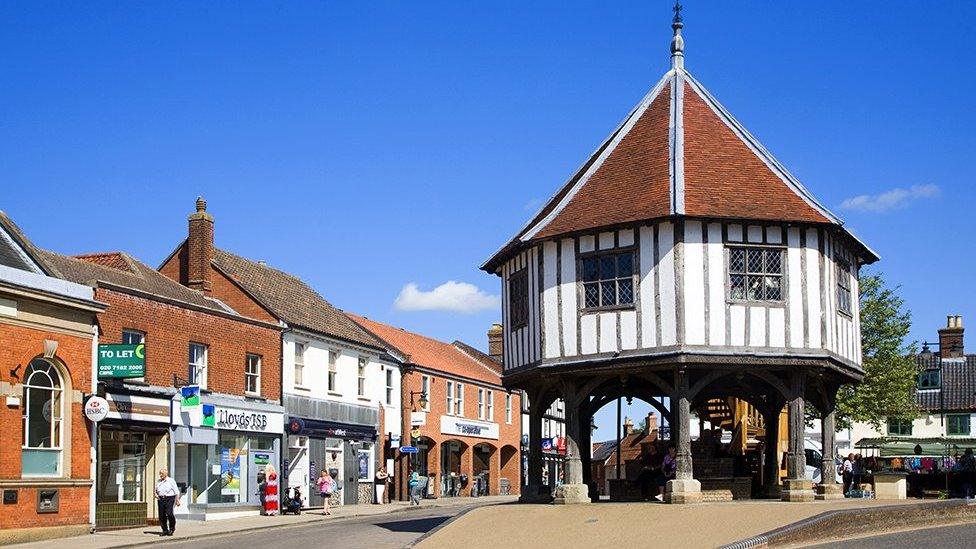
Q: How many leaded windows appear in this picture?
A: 4